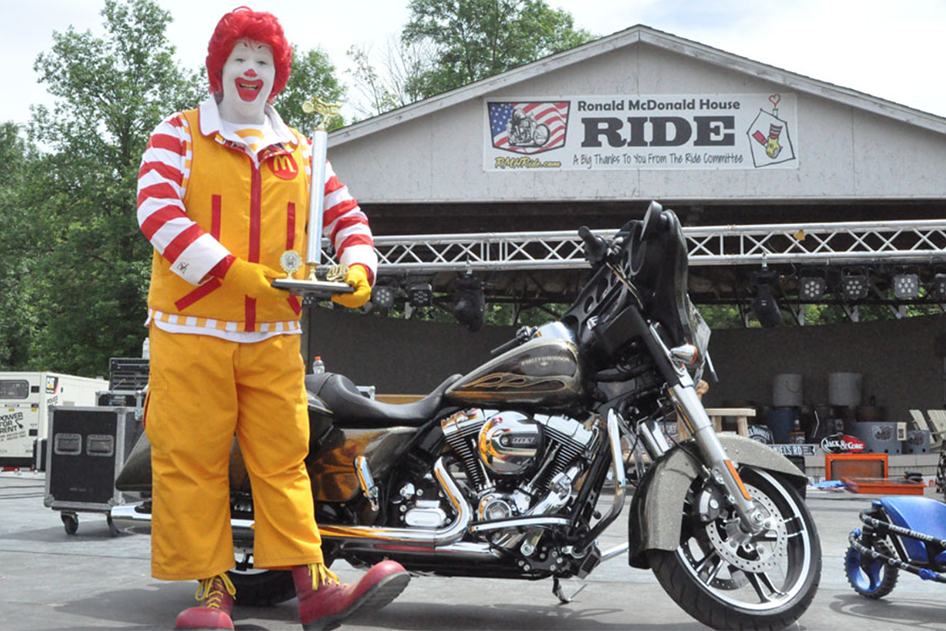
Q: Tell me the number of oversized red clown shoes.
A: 2